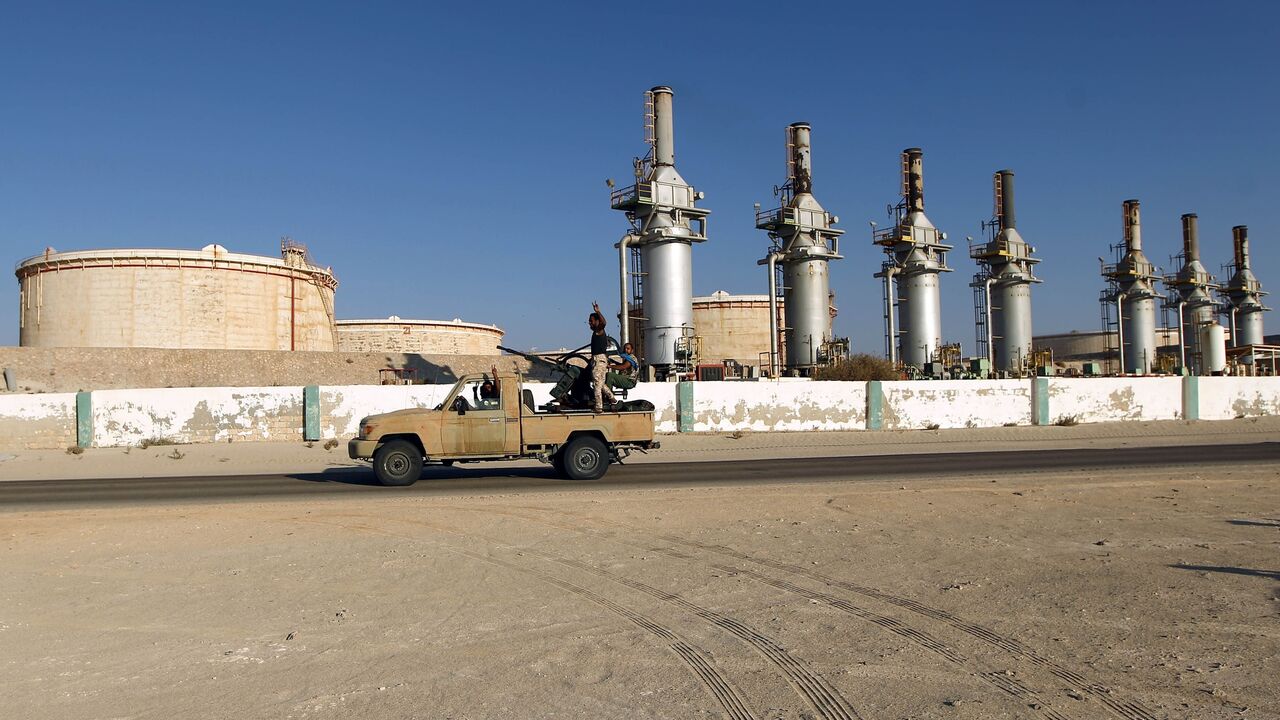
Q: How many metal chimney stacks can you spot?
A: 7